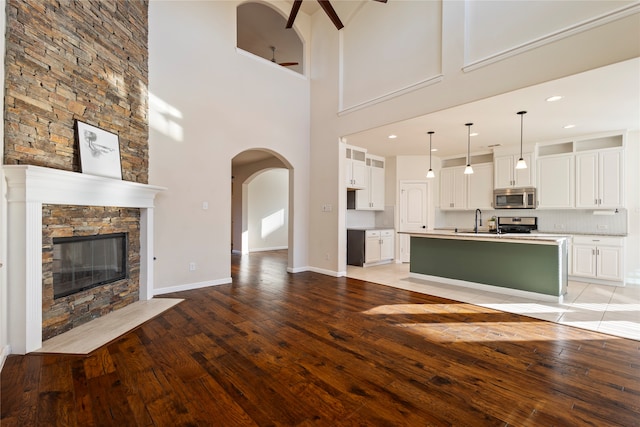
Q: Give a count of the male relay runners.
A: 0